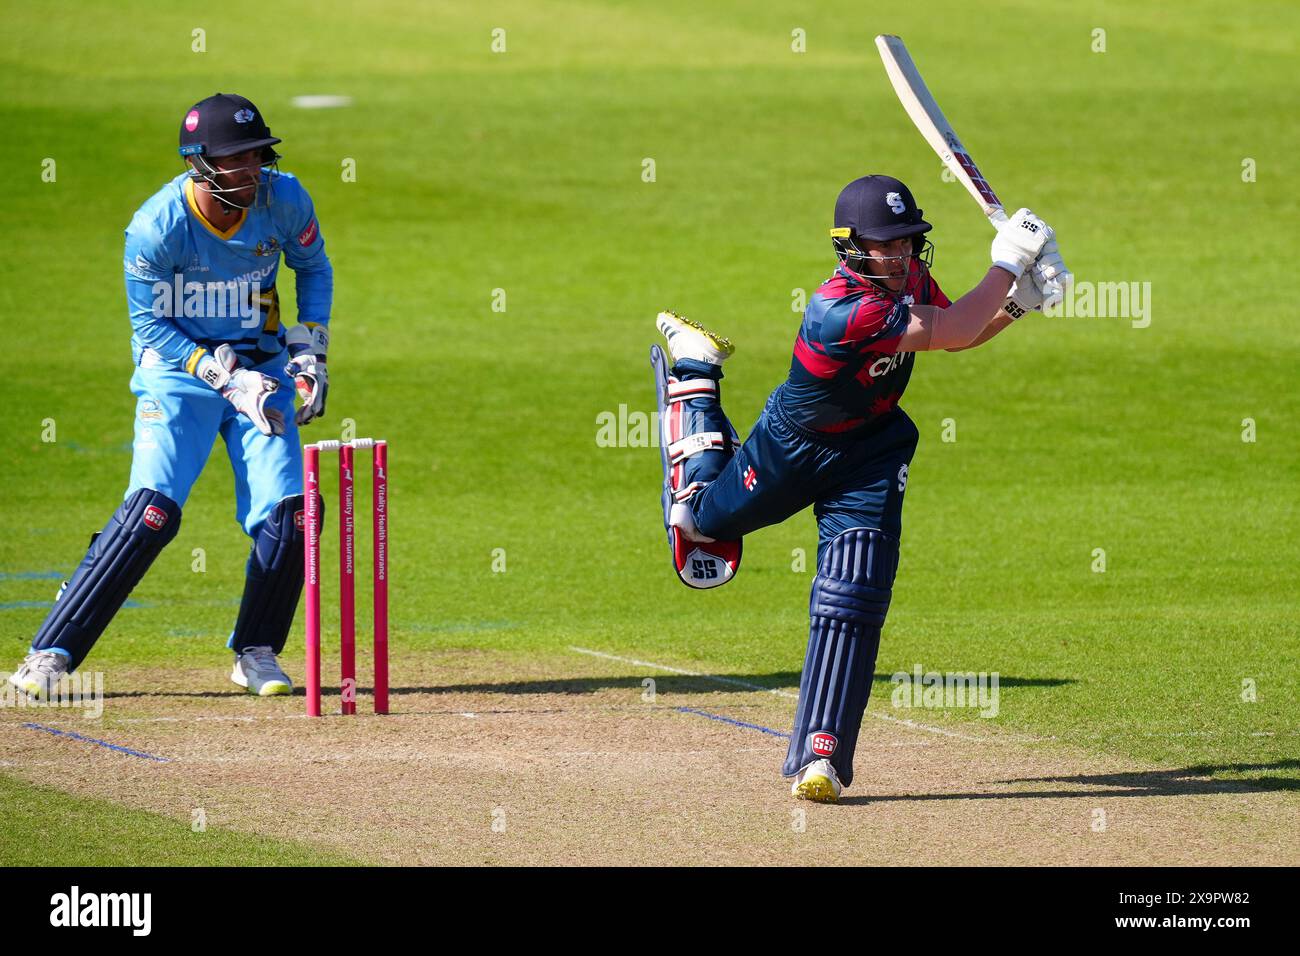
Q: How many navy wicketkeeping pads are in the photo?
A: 2